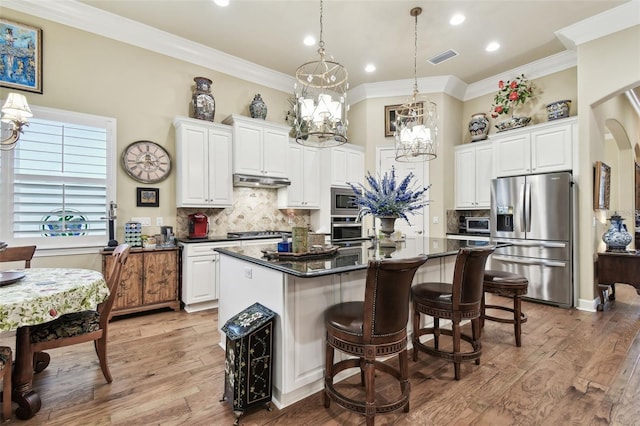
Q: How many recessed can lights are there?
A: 5